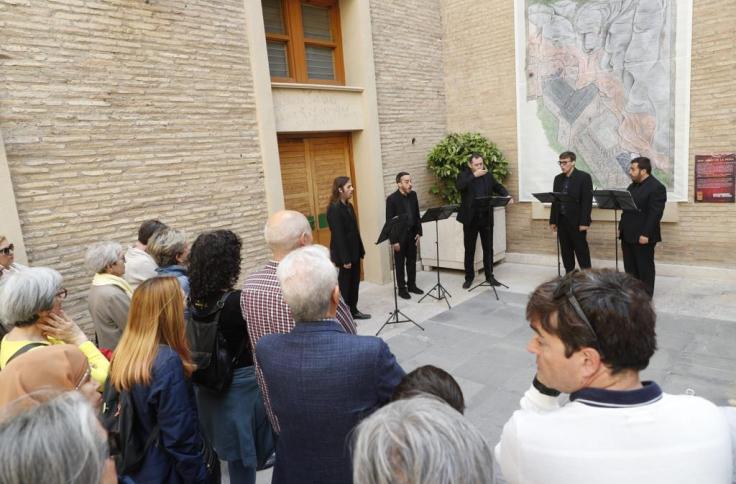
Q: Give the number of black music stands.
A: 5